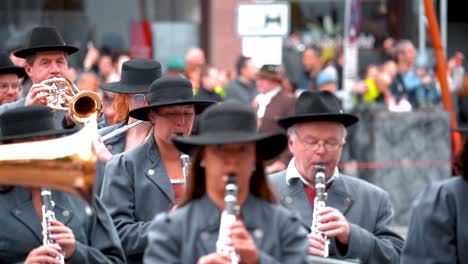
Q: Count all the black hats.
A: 7